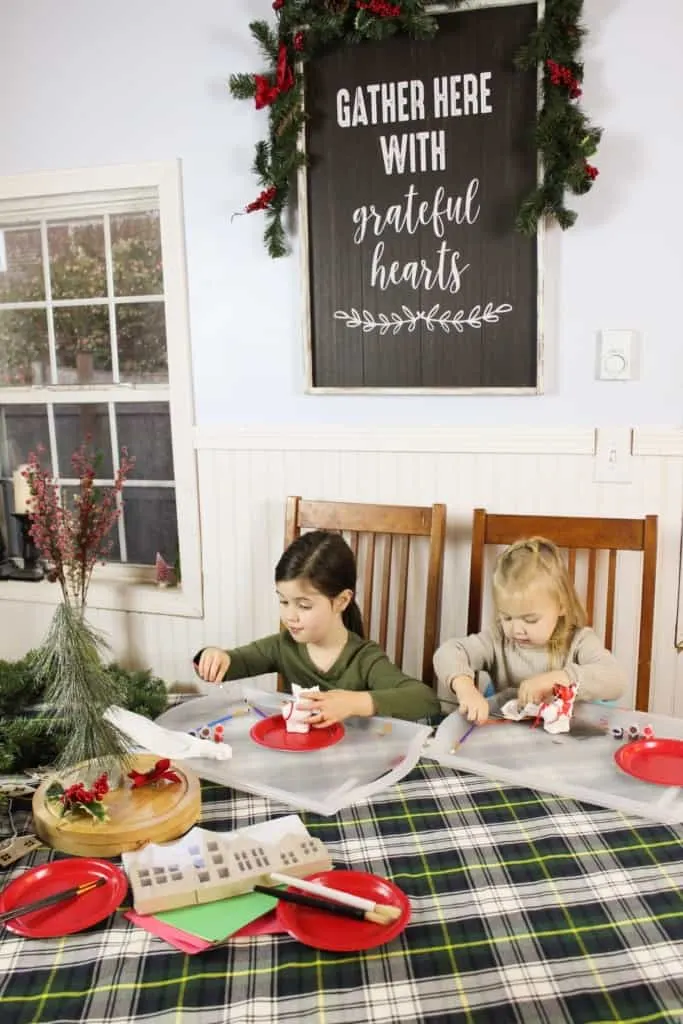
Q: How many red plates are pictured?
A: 4